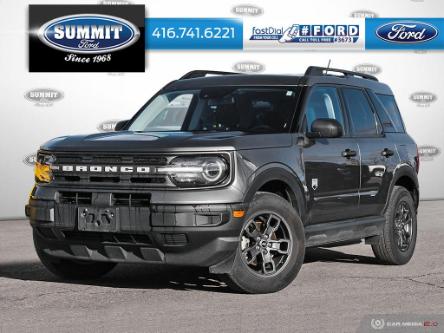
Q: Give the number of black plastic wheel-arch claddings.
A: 2